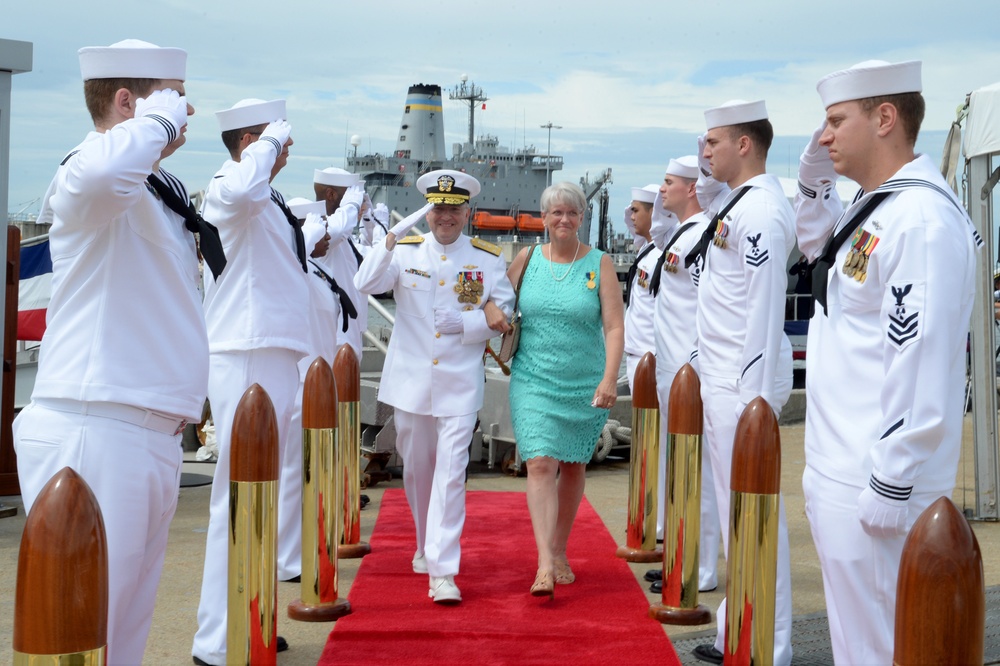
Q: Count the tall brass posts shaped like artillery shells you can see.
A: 8